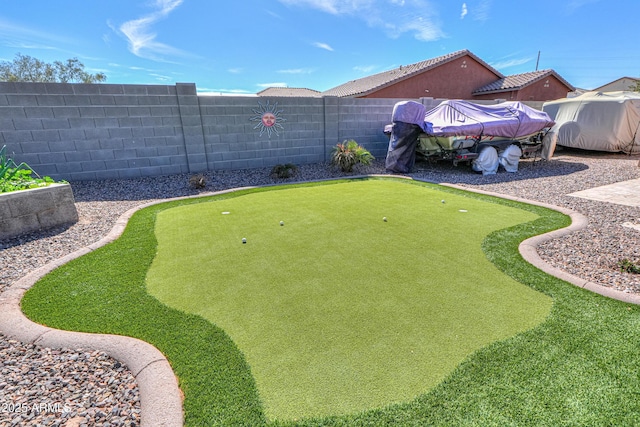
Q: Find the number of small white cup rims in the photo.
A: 2